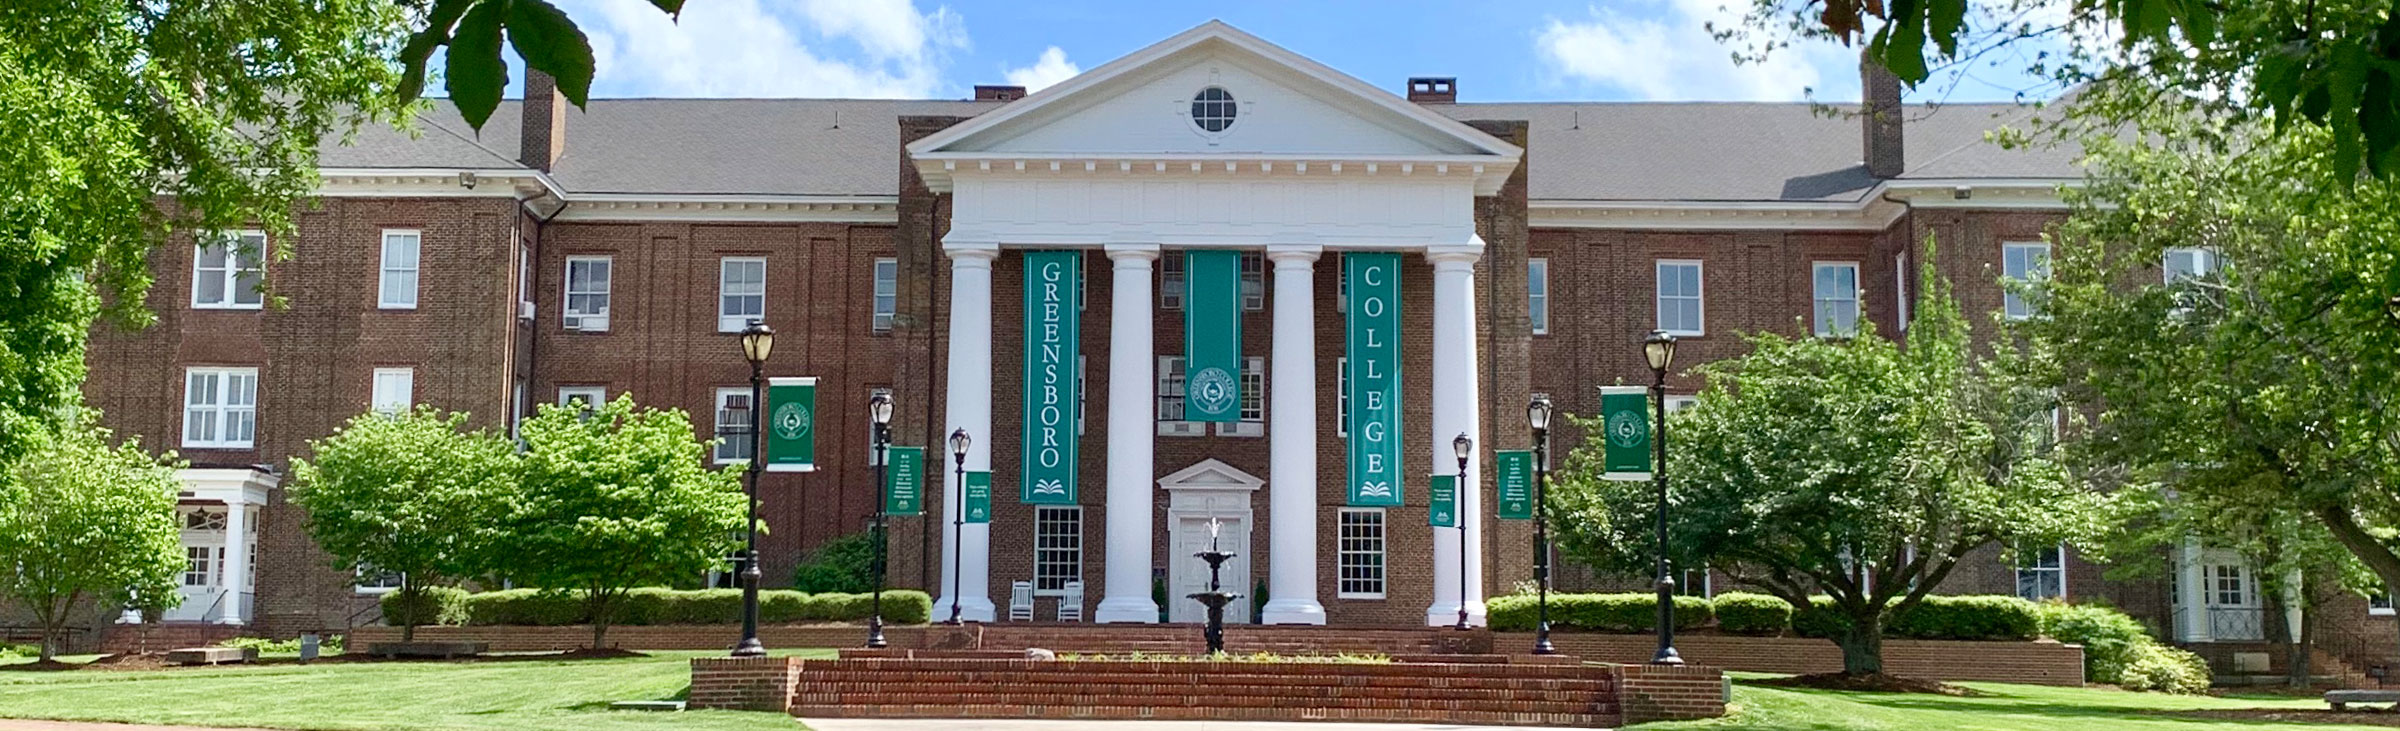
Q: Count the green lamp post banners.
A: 6